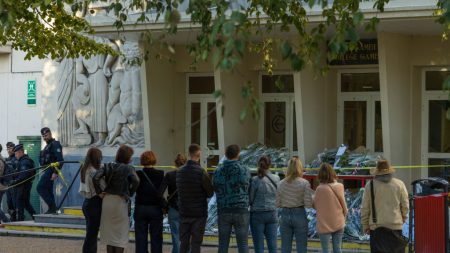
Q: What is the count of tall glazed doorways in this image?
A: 4